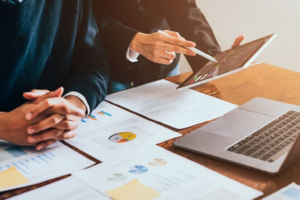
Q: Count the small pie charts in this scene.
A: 3